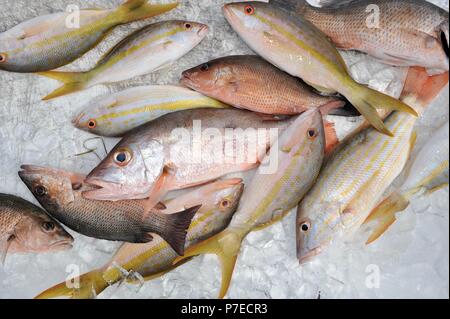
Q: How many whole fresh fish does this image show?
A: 13